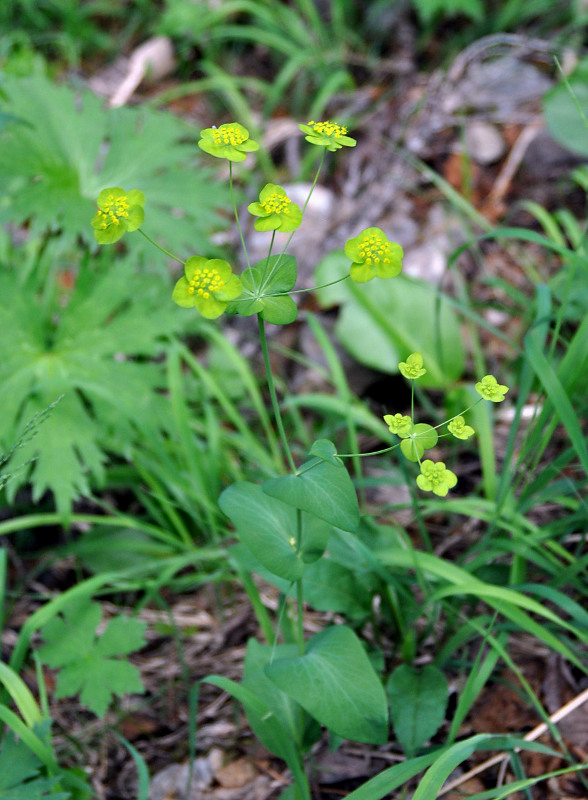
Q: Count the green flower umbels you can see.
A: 11